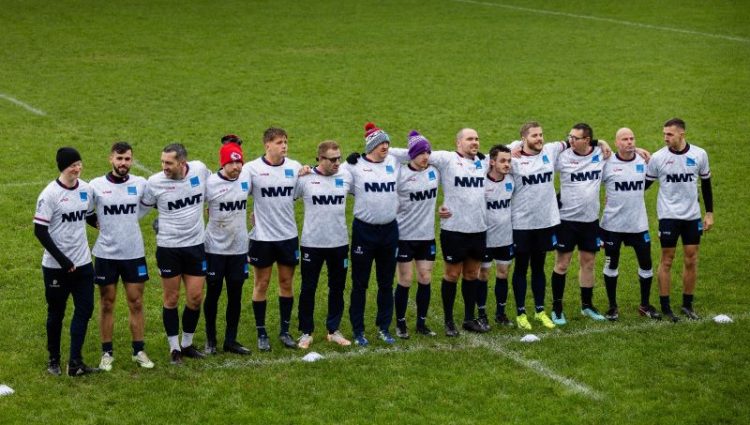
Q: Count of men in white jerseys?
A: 14